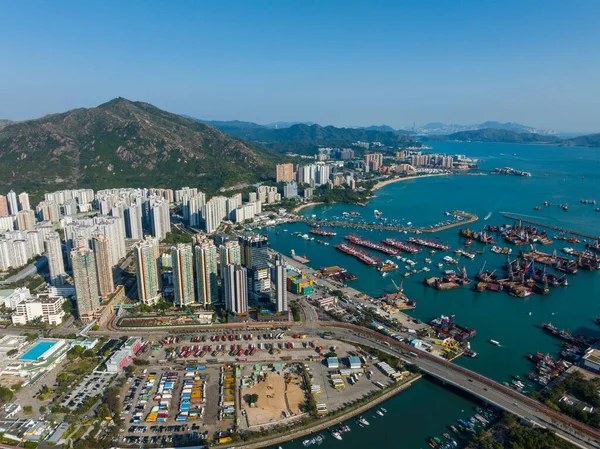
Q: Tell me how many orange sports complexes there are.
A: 0